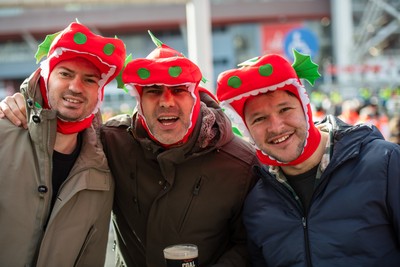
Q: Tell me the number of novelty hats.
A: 3